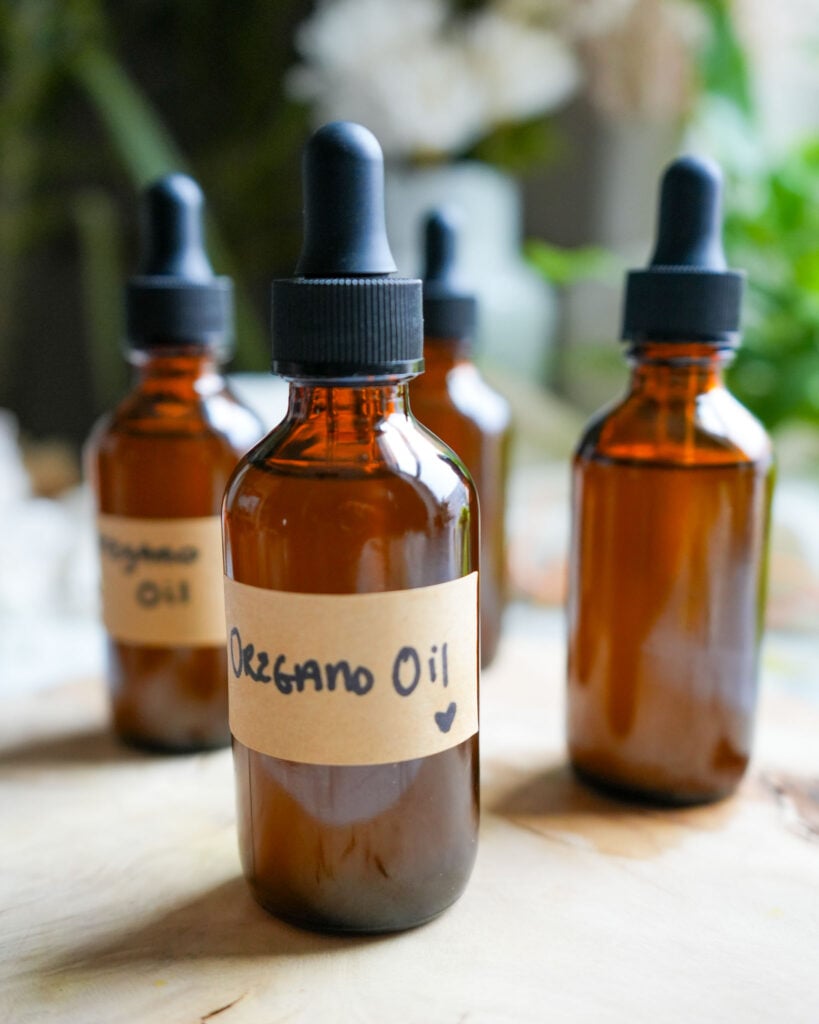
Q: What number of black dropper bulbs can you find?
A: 4